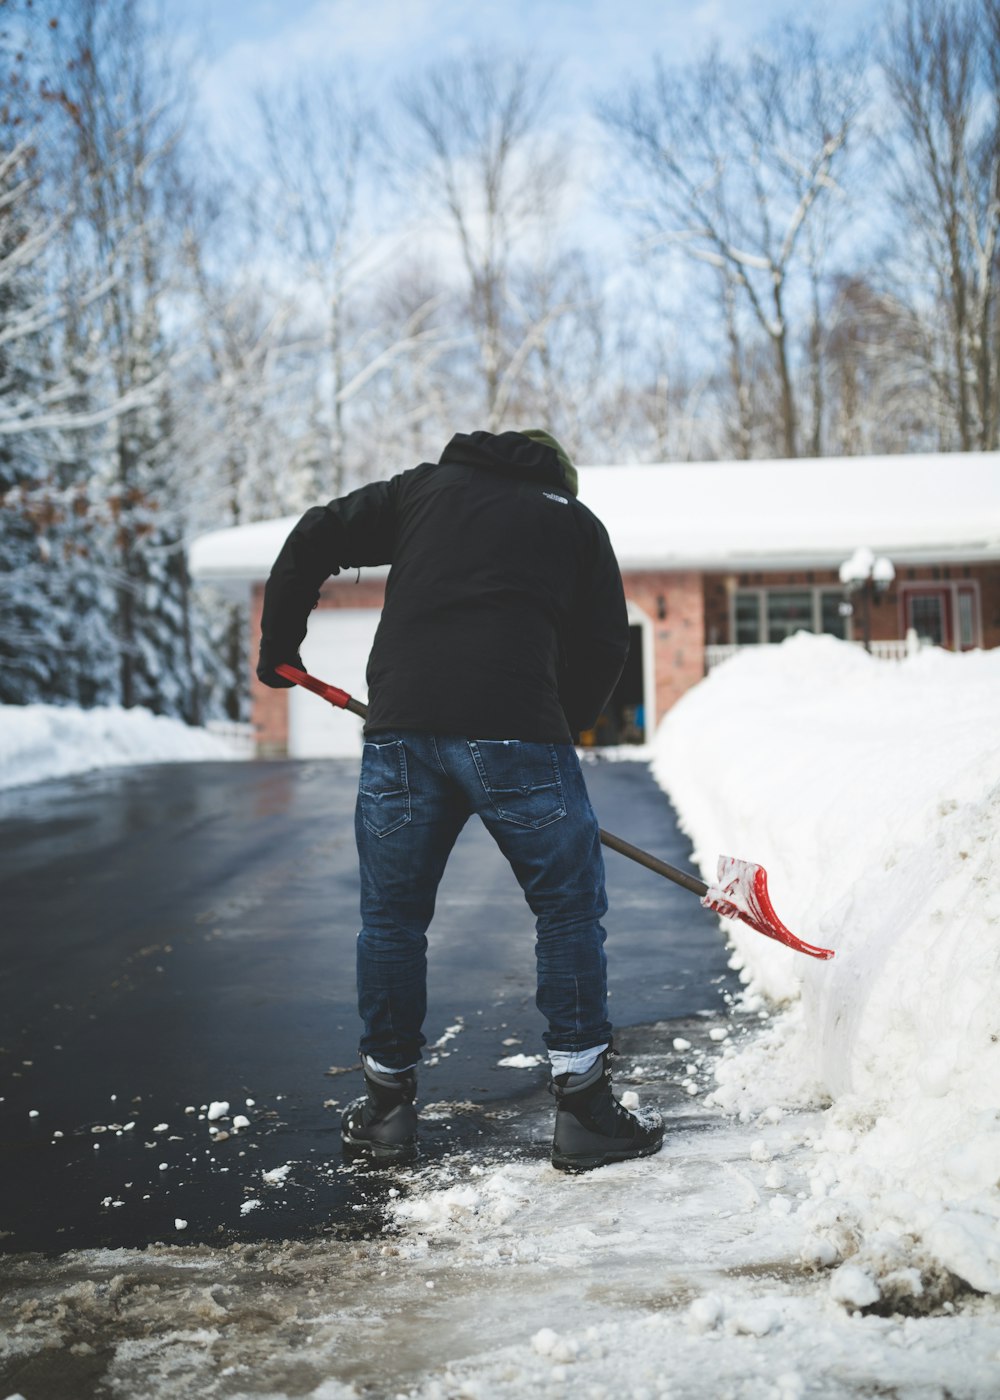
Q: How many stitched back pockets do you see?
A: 2